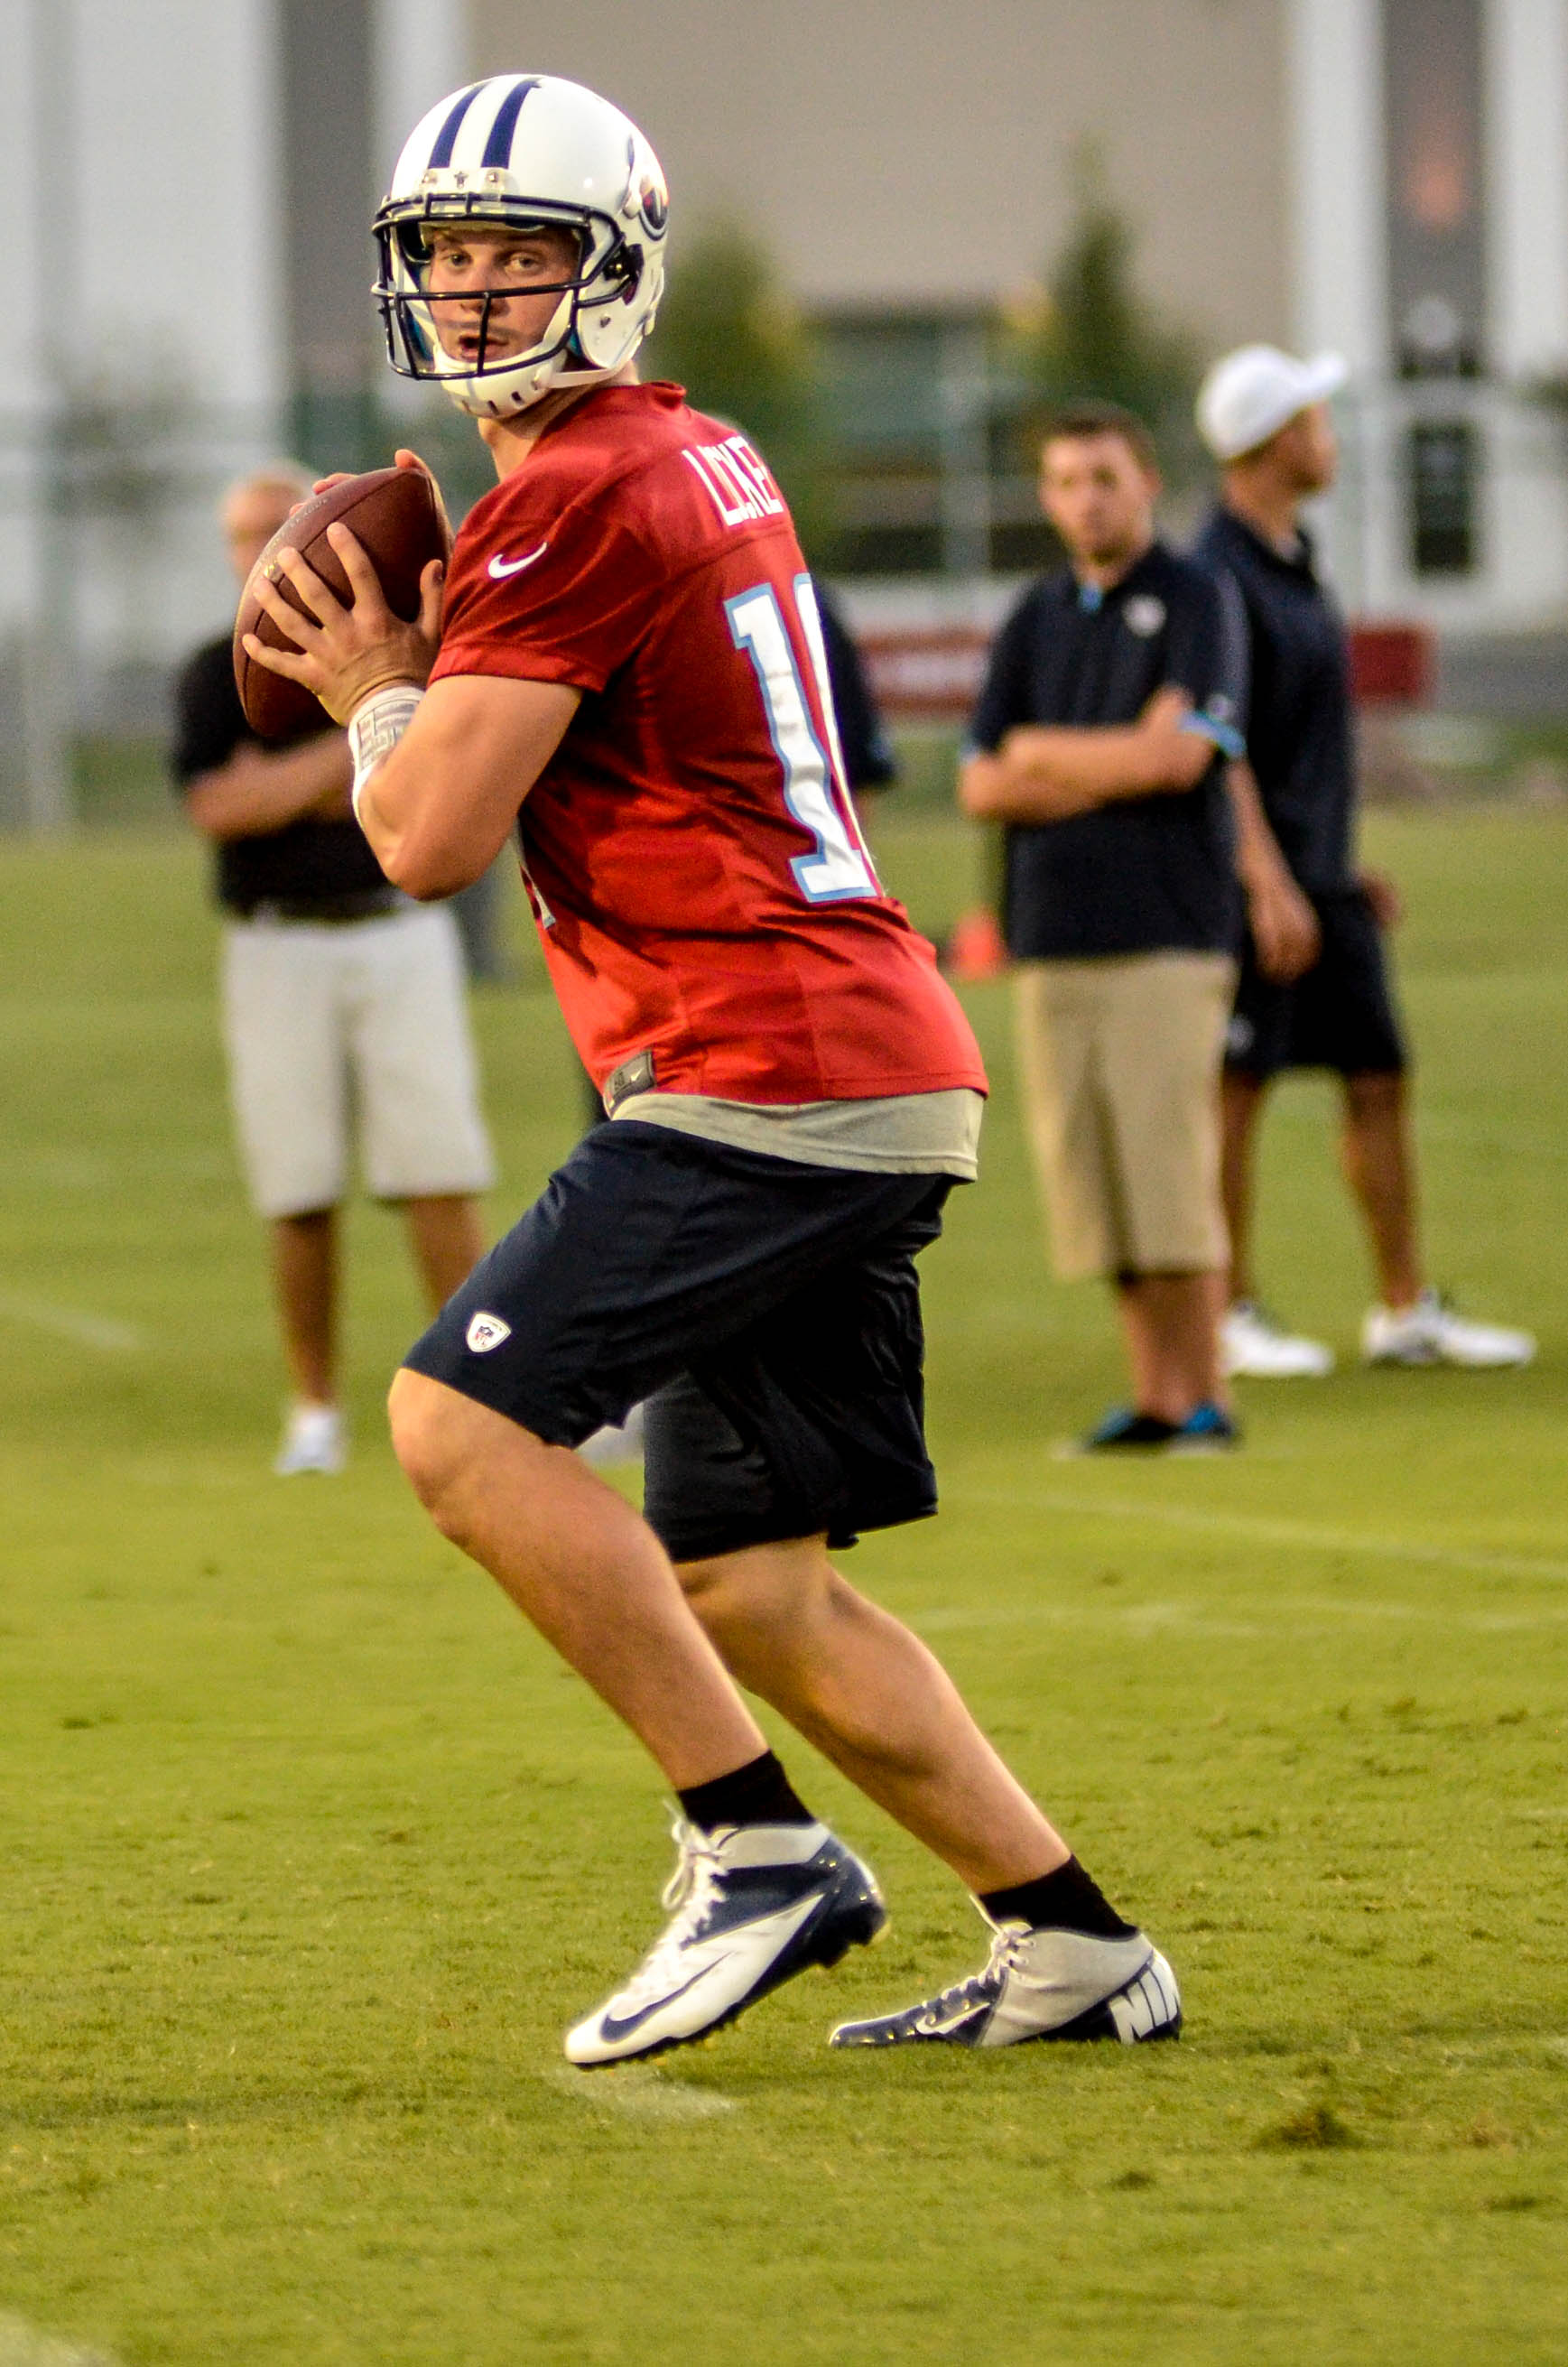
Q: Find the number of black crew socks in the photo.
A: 2